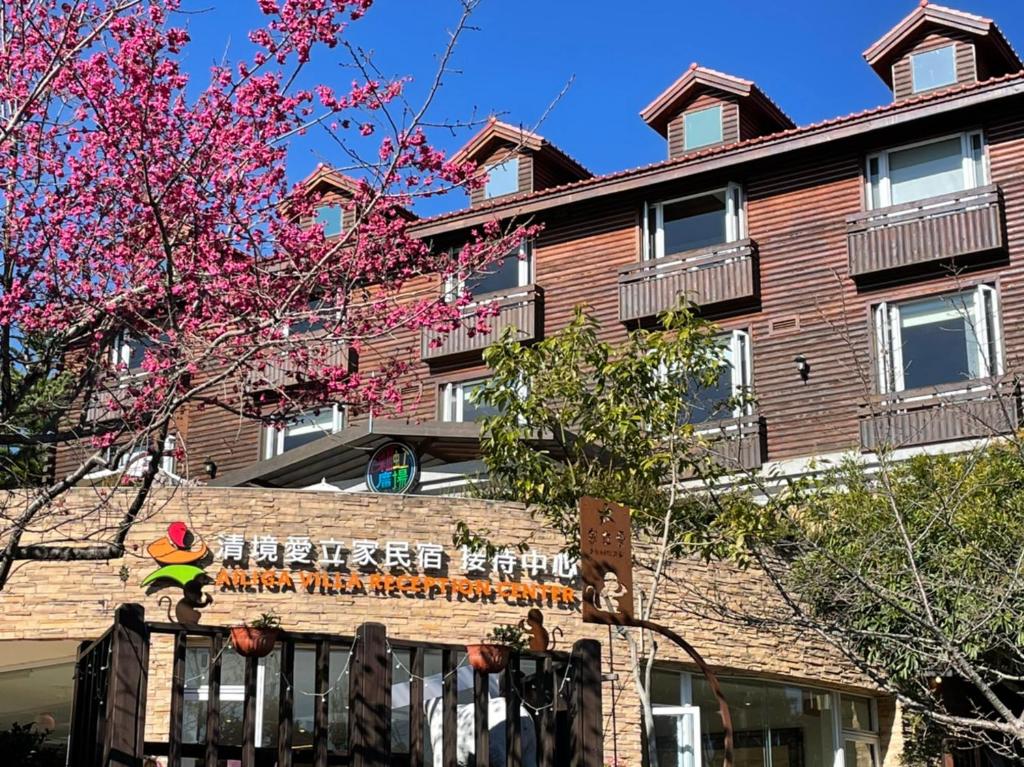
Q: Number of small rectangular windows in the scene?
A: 4